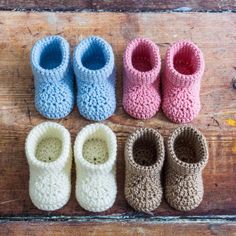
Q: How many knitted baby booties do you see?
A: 8